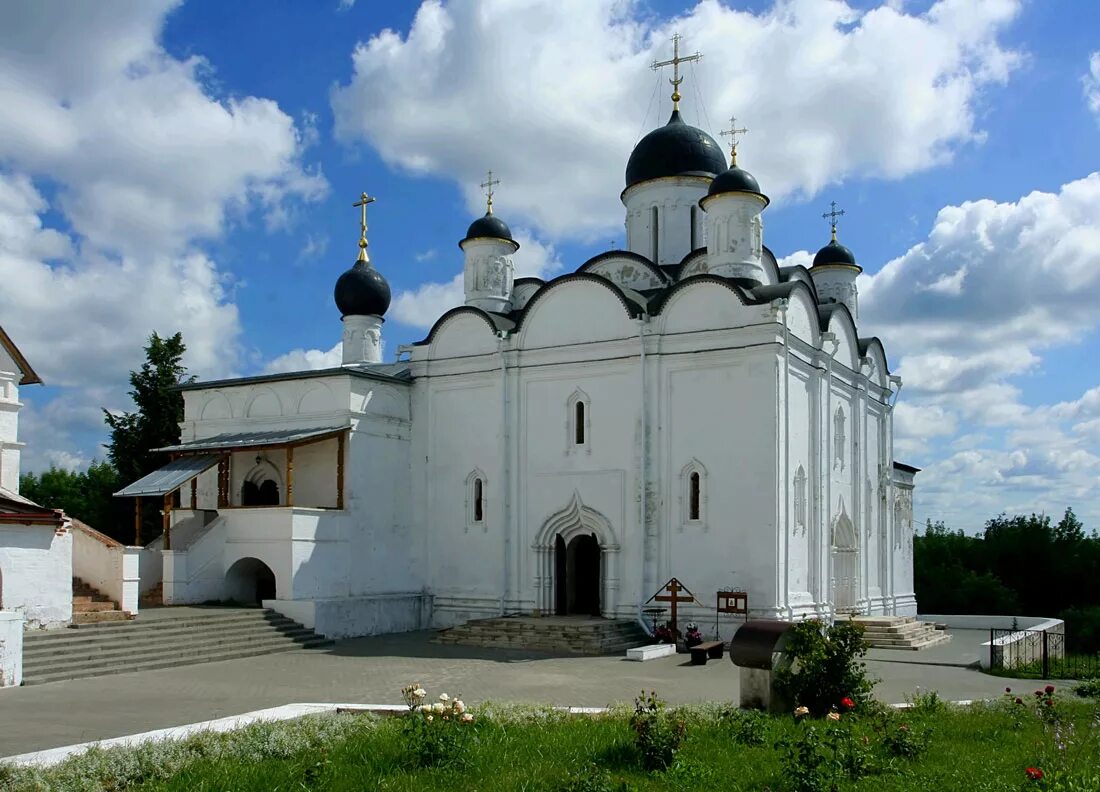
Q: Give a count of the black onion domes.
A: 5